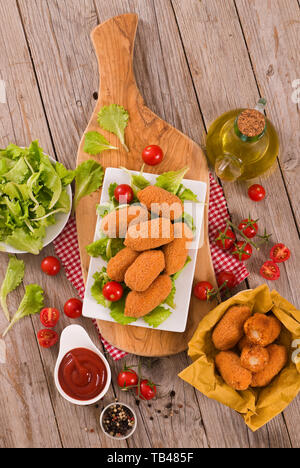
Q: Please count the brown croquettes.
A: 12